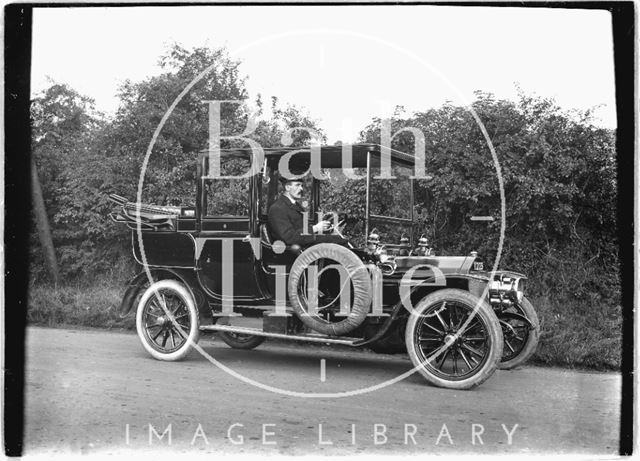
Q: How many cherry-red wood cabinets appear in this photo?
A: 0